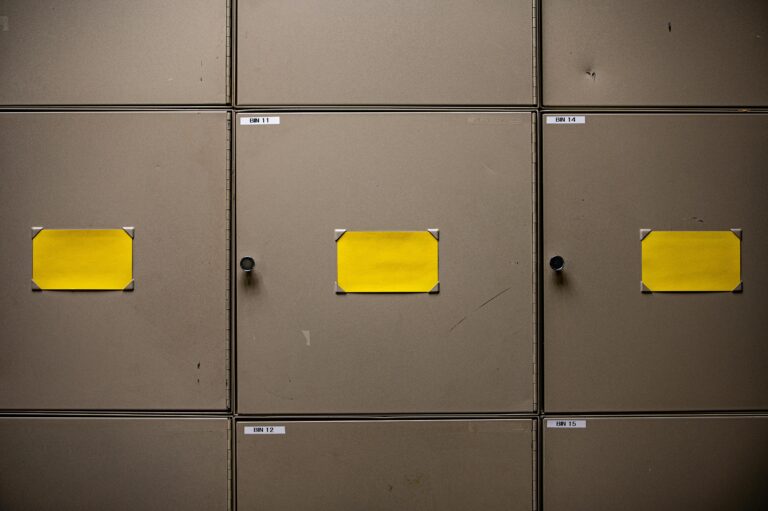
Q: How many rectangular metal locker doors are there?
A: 9